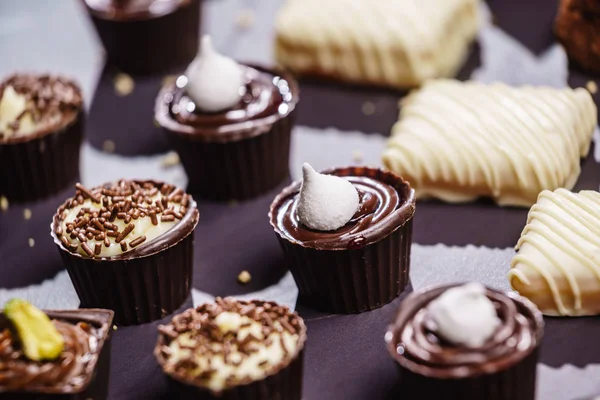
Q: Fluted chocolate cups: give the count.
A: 7